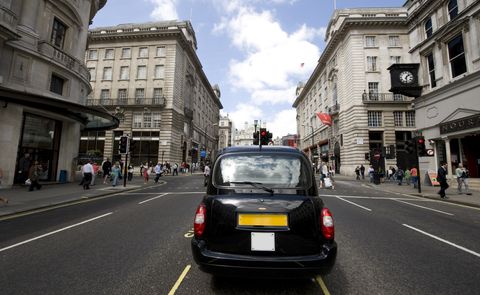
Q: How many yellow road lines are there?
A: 2